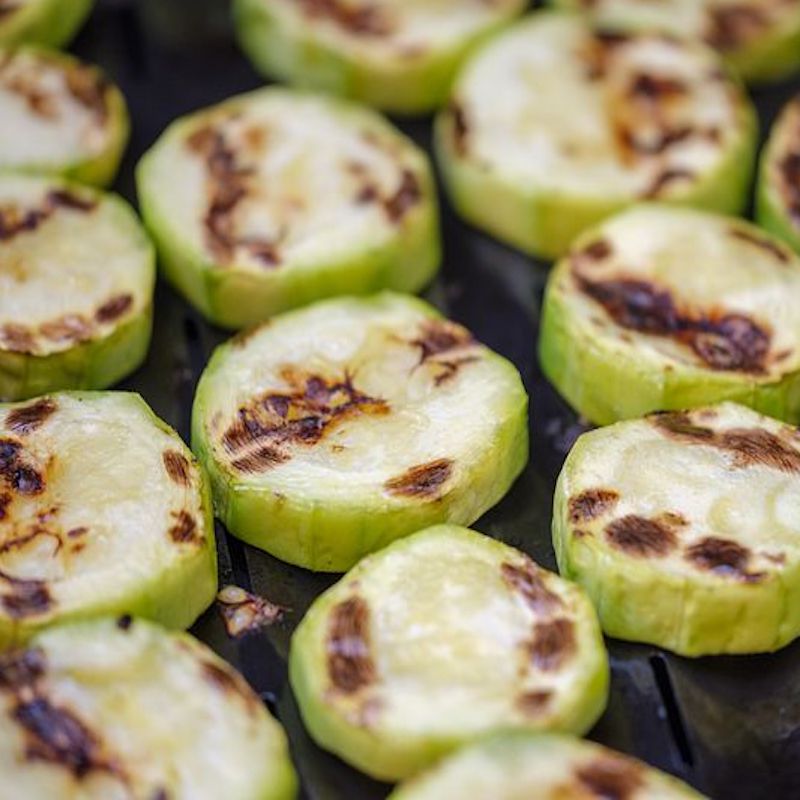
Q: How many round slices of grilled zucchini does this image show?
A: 15